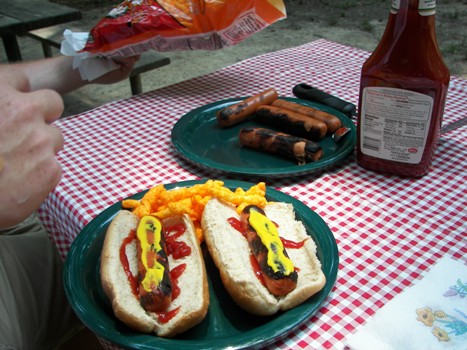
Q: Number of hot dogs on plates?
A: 6